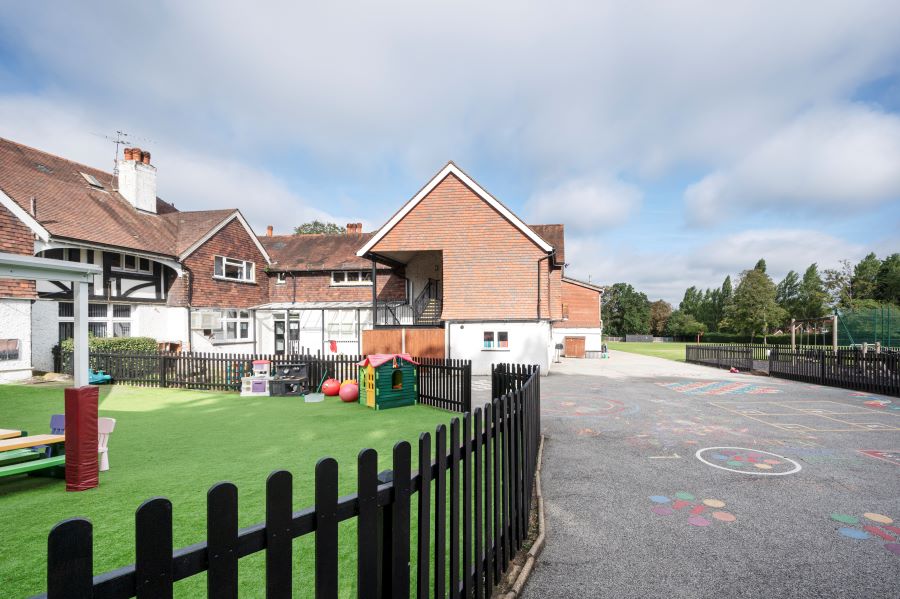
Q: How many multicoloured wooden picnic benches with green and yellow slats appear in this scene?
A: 2